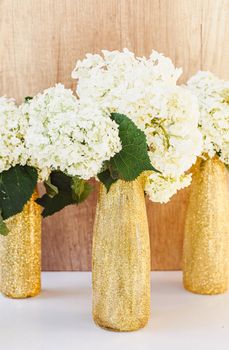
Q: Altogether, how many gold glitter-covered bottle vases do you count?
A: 3